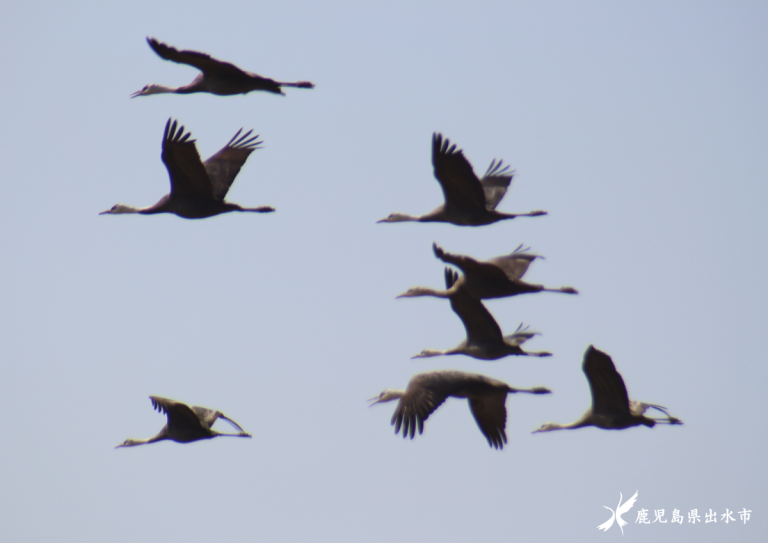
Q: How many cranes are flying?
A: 8